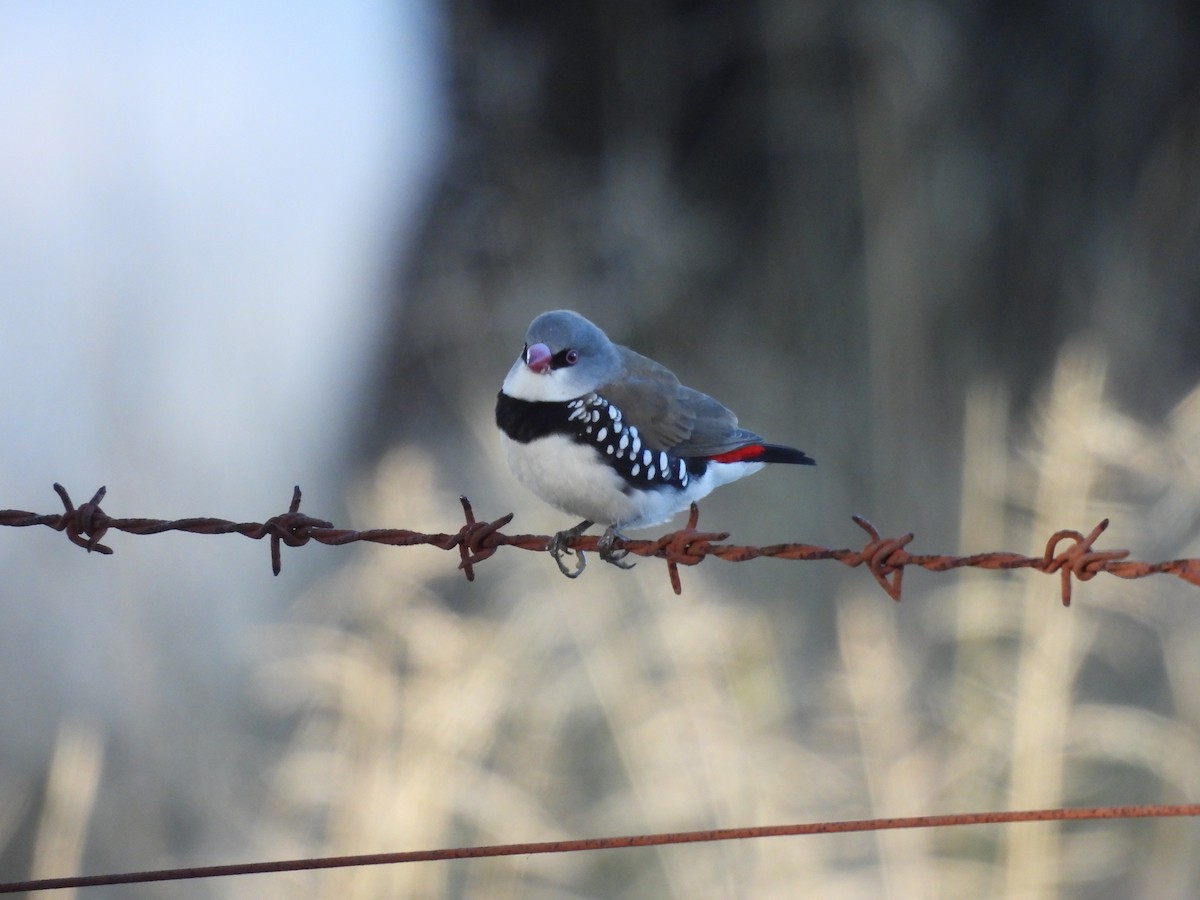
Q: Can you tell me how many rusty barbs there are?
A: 6